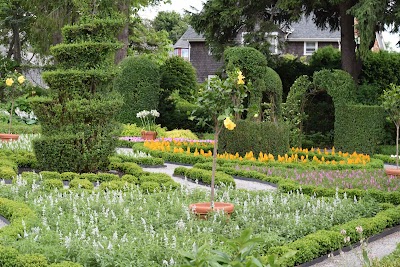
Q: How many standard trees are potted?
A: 3